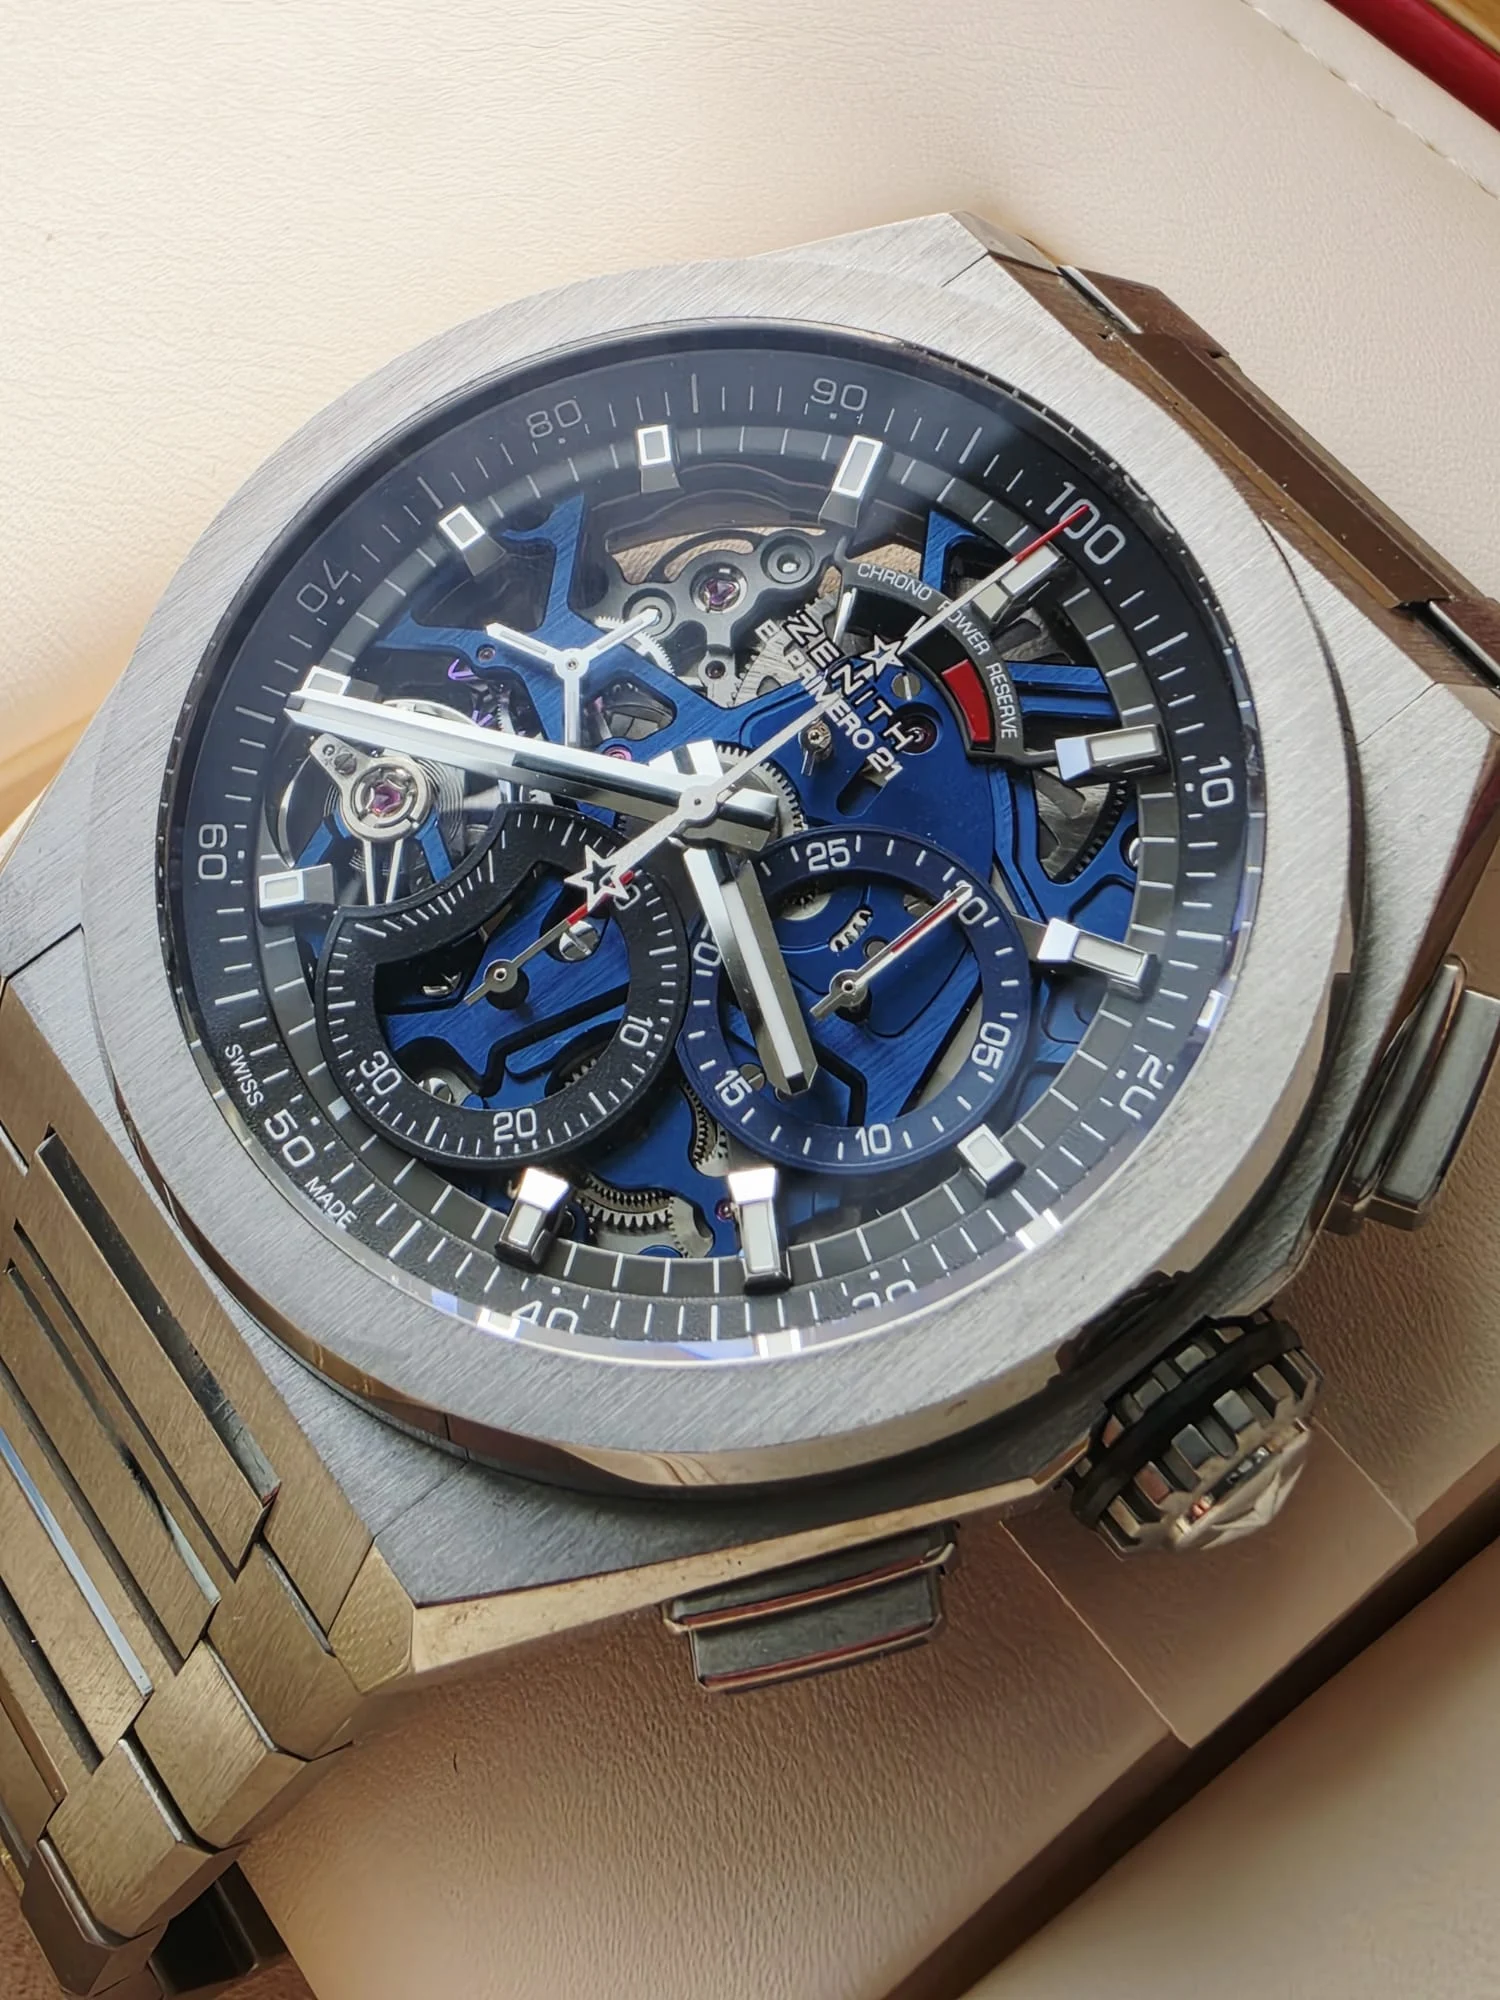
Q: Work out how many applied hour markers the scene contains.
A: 11